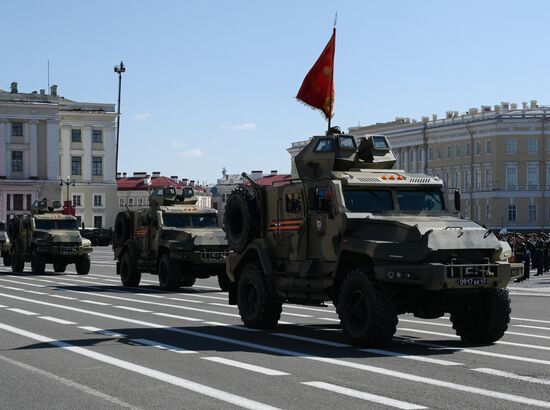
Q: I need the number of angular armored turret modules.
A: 3